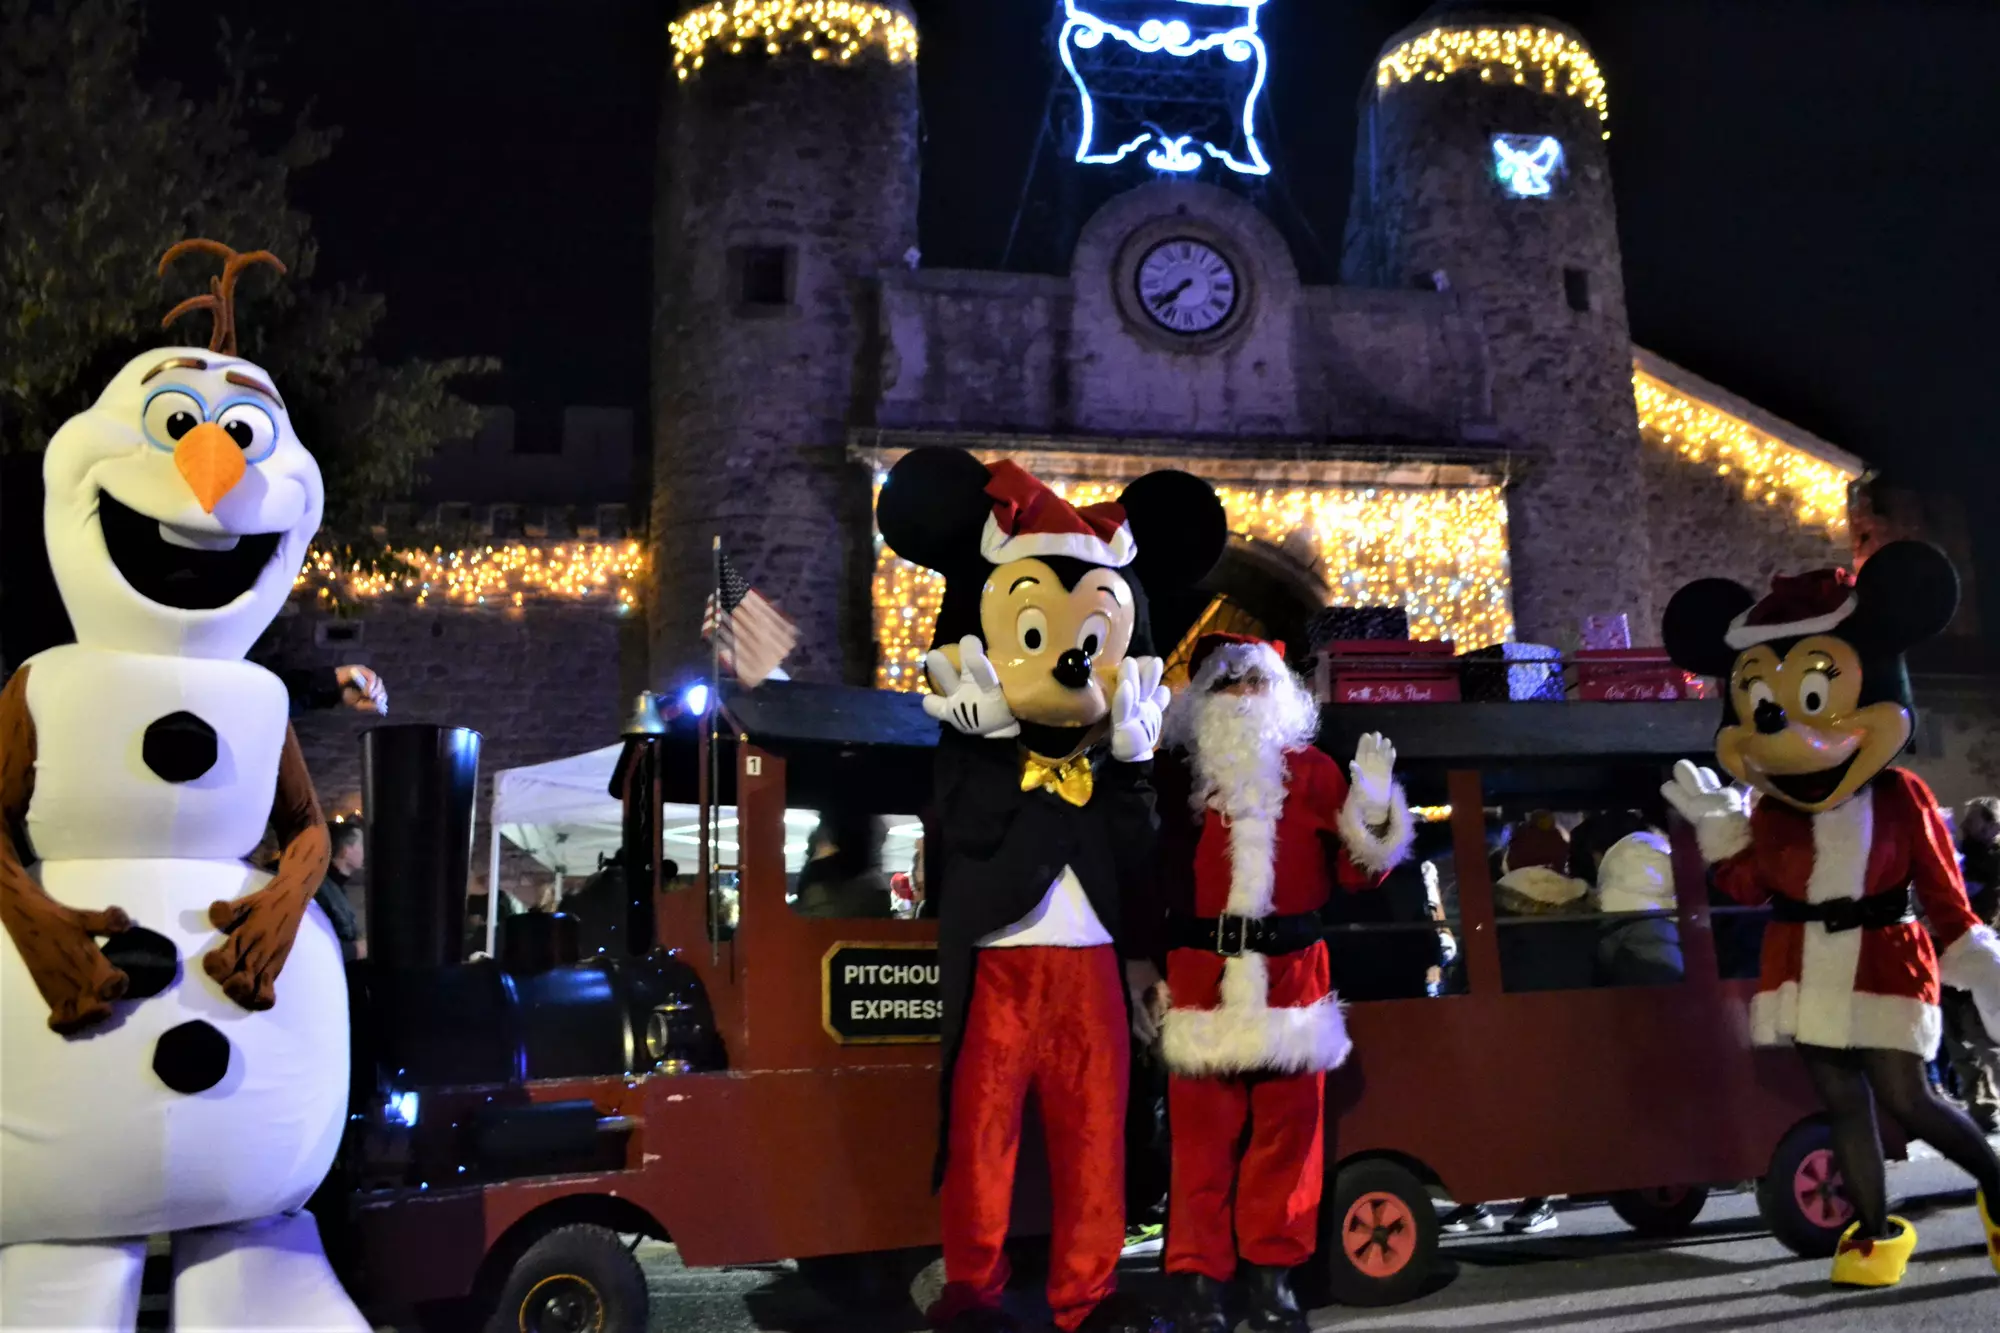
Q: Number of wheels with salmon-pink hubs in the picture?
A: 2